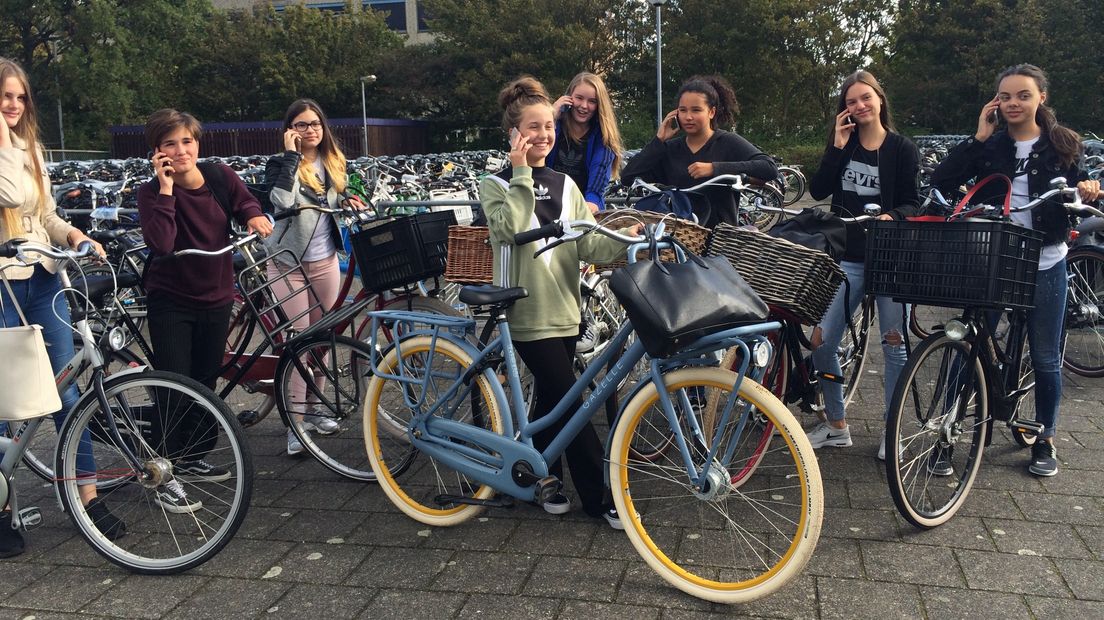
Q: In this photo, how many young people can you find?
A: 8